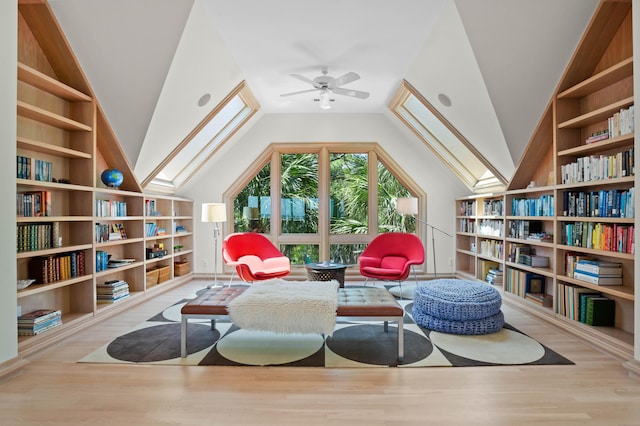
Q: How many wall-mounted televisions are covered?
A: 0